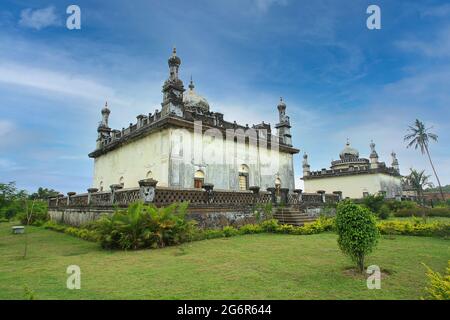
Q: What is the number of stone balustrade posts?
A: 12